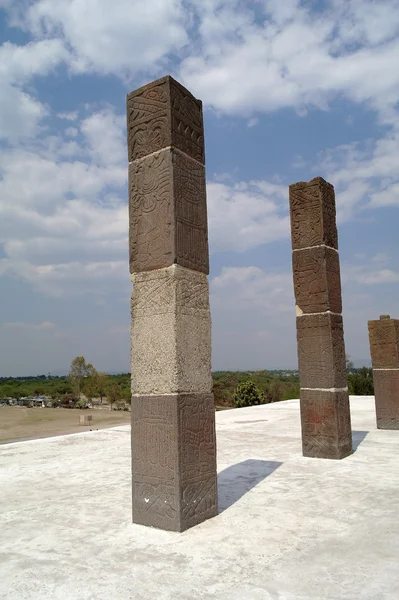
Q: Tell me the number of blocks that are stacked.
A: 10